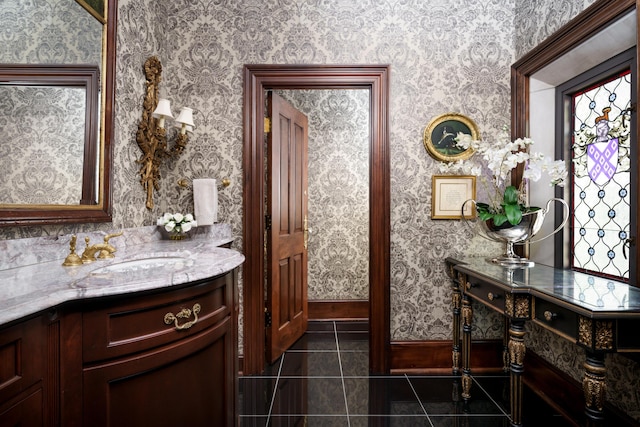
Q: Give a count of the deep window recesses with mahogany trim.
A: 1